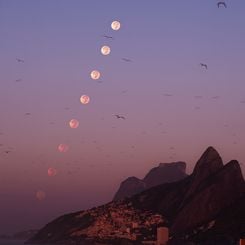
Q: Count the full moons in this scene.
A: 8